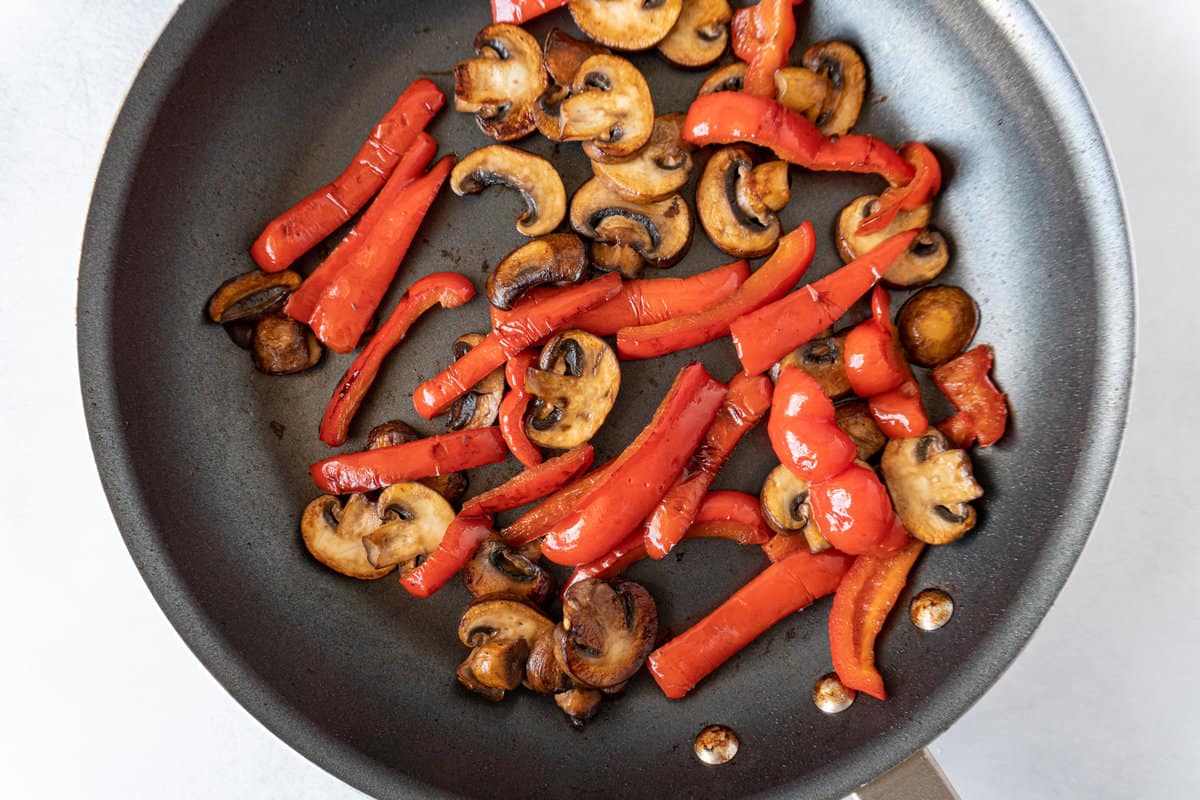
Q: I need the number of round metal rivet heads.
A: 3